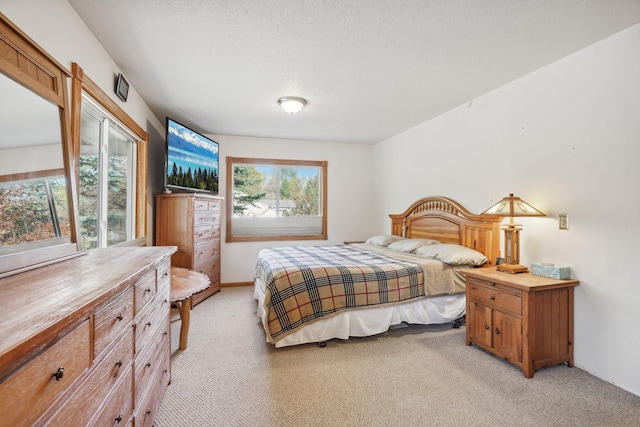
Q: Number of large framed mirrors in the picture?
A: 1